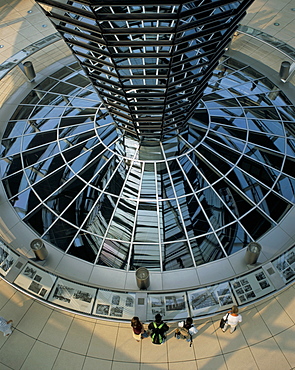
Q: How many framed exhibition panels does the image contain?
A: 8